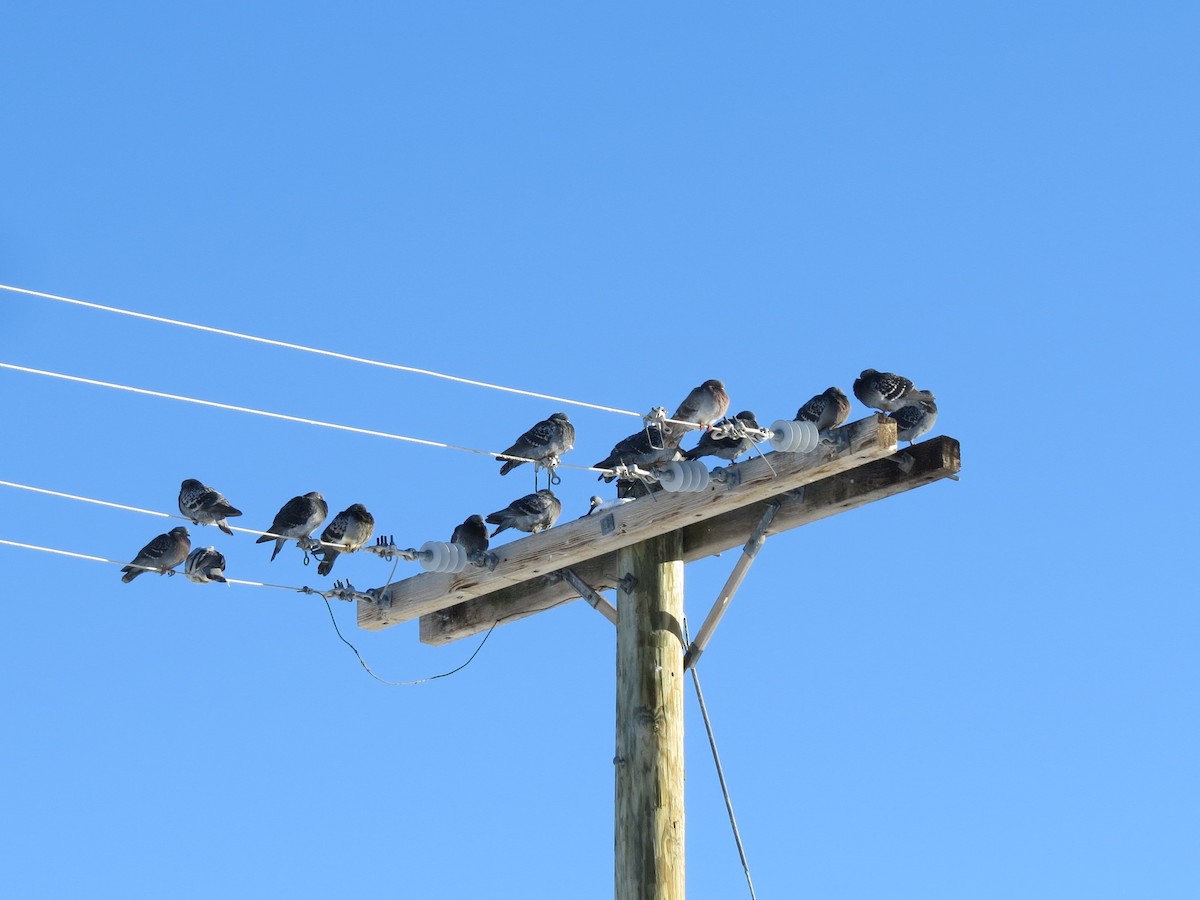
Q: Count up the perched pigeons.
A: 15